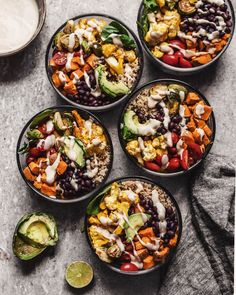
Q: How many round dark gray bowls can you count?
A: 5